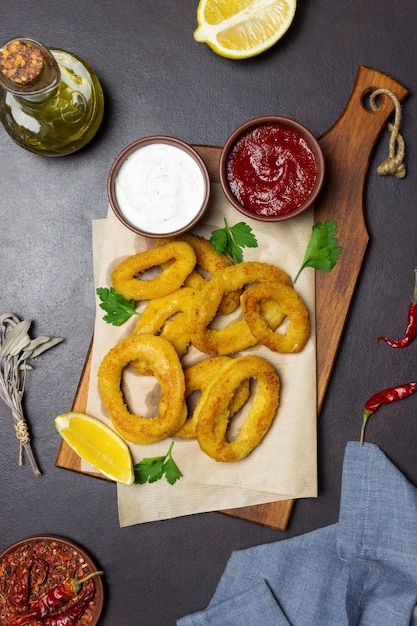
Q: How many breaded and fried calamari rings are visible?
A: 8